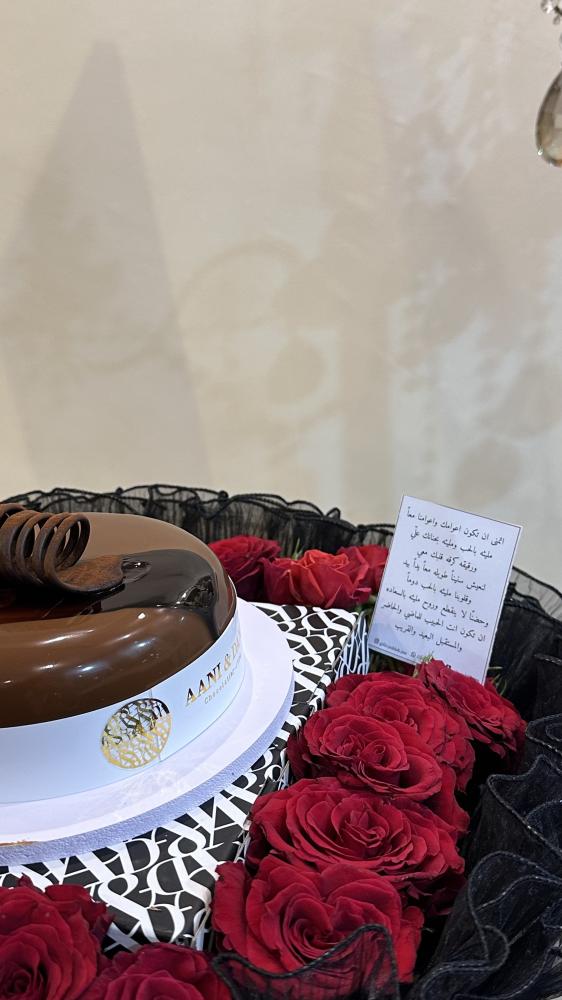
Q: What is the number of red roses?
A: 10